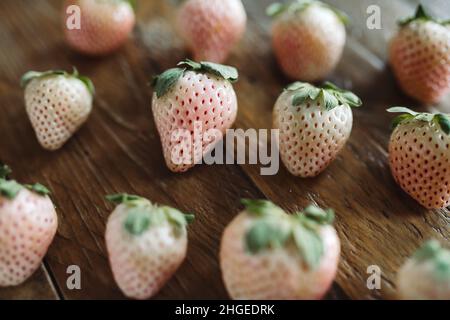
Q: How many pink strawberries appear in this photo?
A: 12